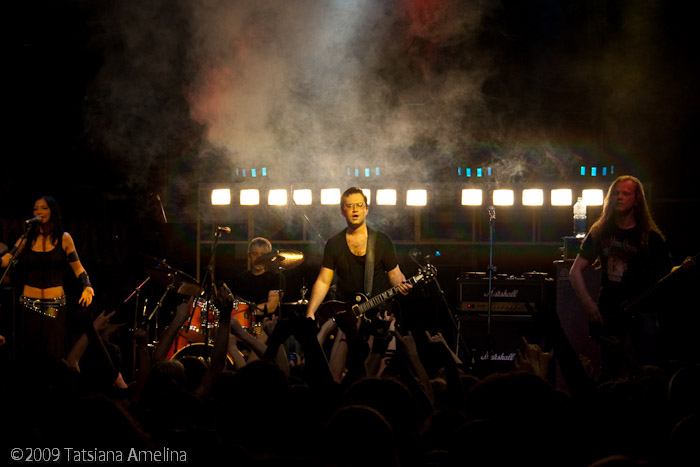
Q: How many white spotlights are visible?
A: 13